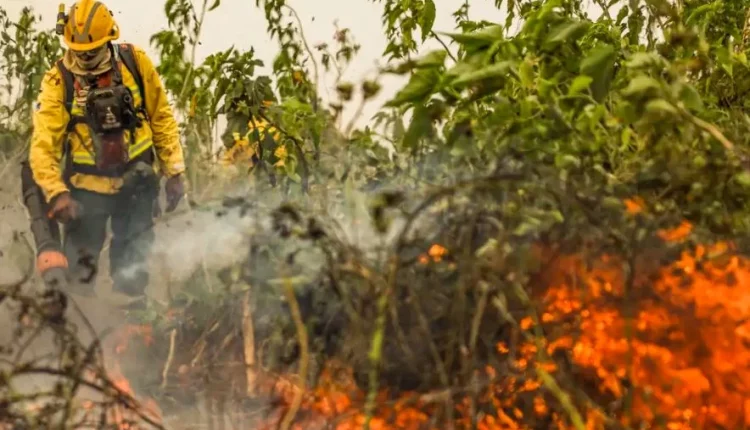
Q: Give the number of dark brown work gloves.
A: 2